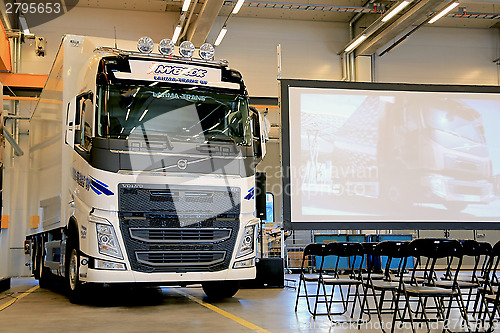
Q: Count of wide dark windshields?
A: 1